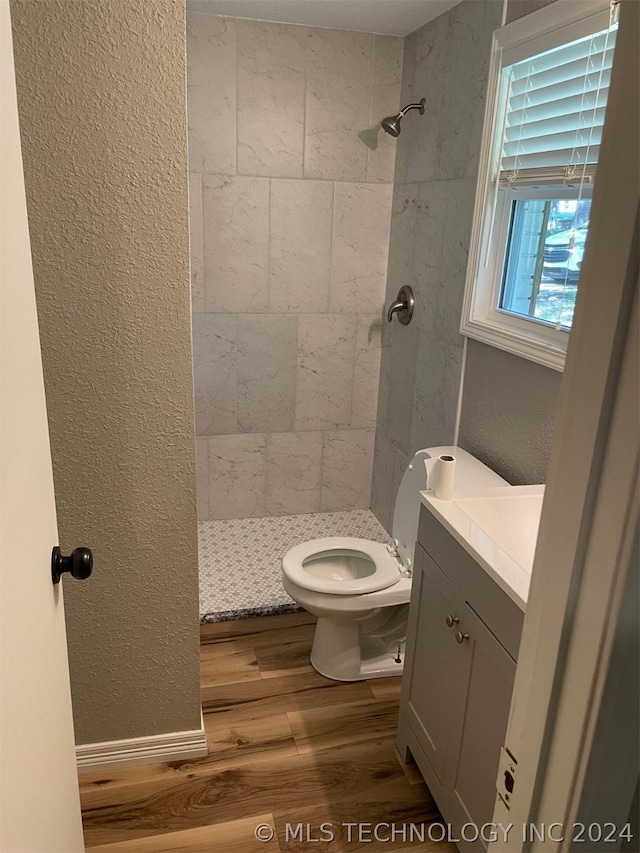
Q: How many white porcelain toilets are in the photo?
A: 1